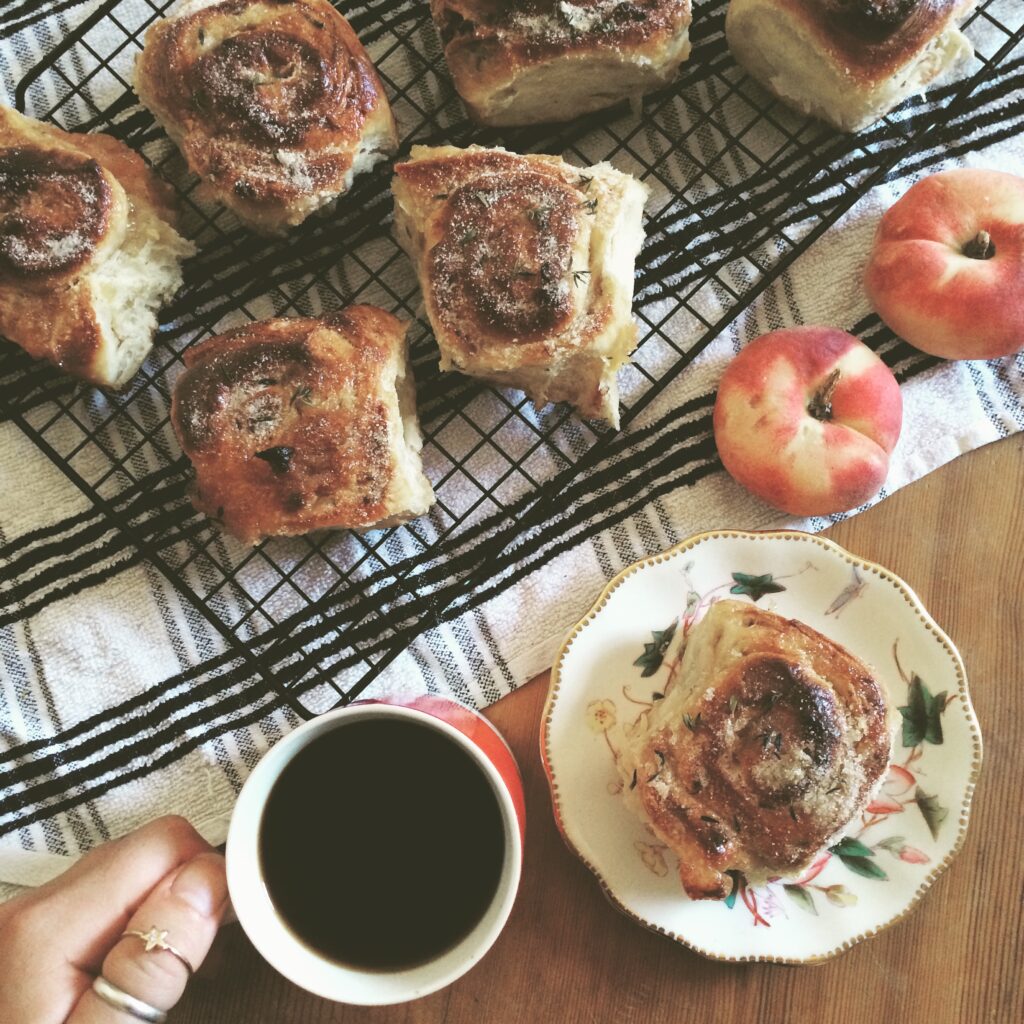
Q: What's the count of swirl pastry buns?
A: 7